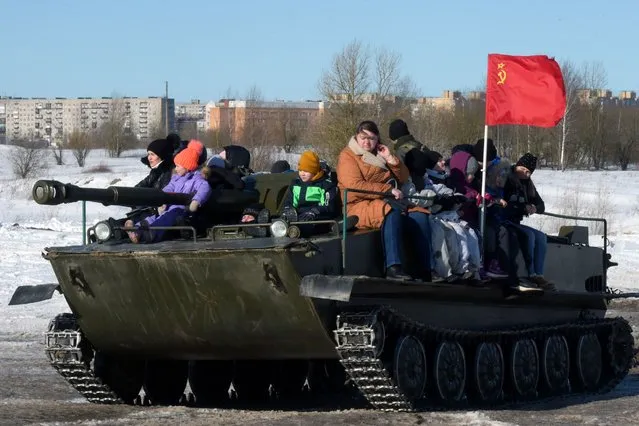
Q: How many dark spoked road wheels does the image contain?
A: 6